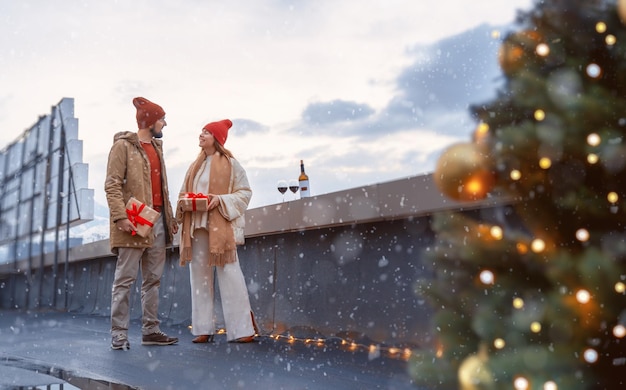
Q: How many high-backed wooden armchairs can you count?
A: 0